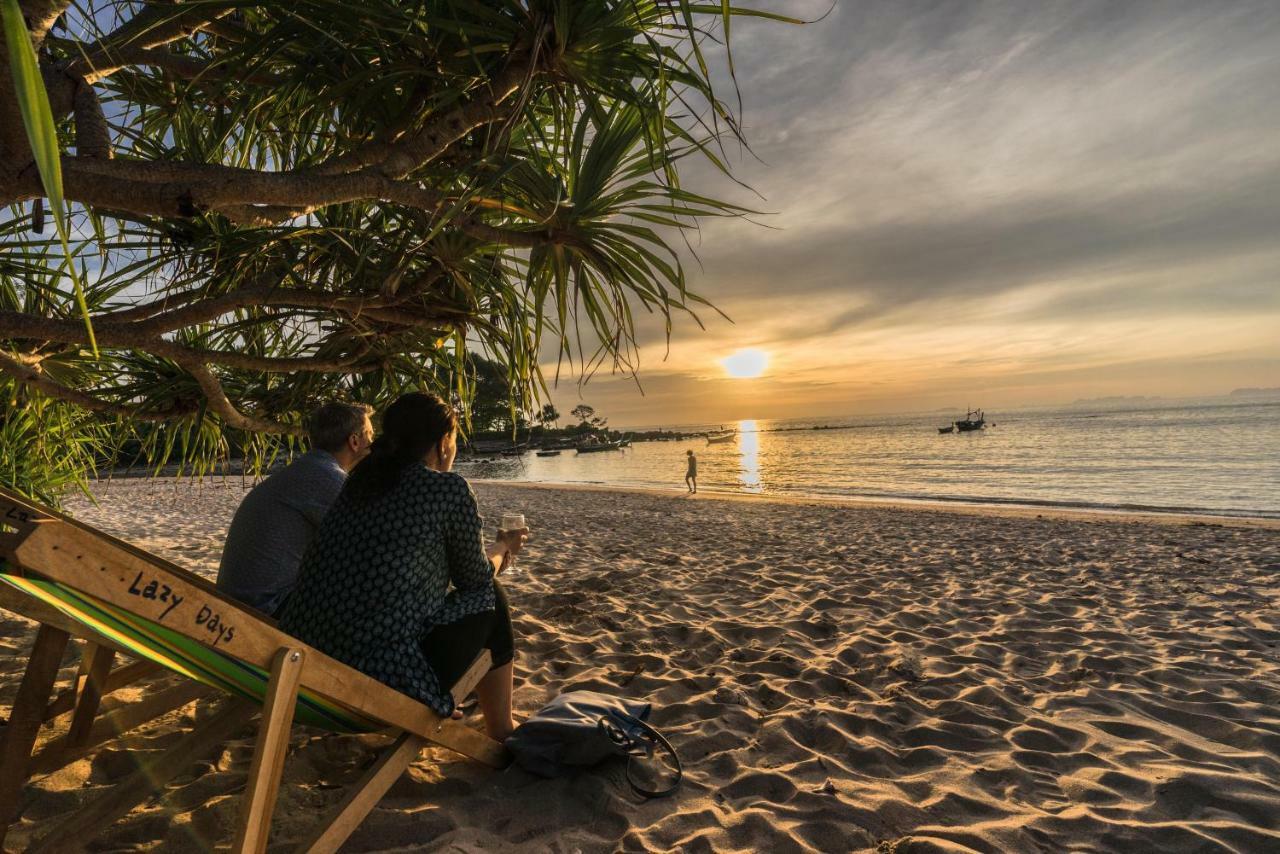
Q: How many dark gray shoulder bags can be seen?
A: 1